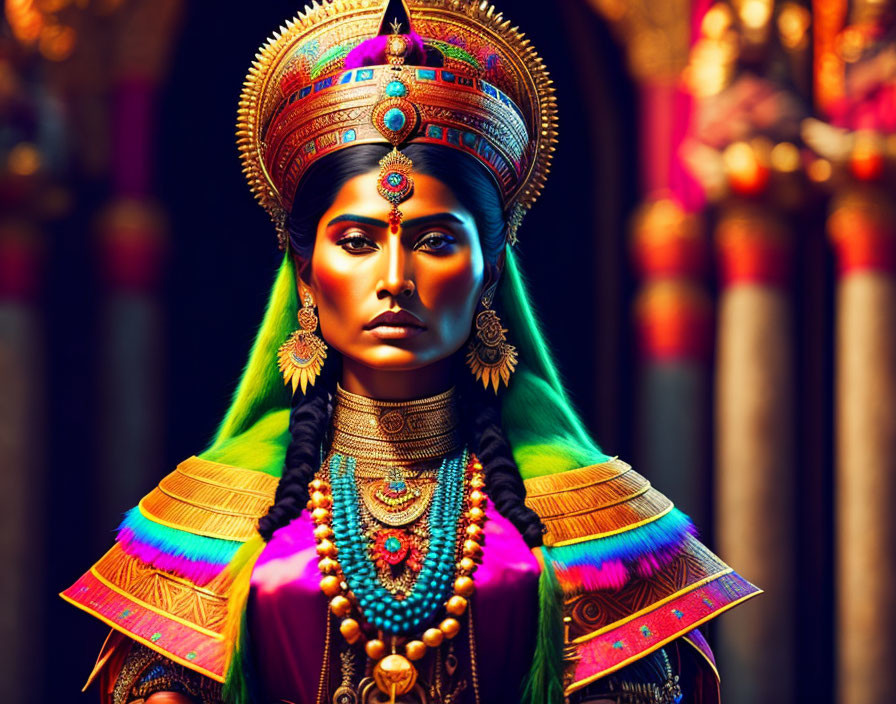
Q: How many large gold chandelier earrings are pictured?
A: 2